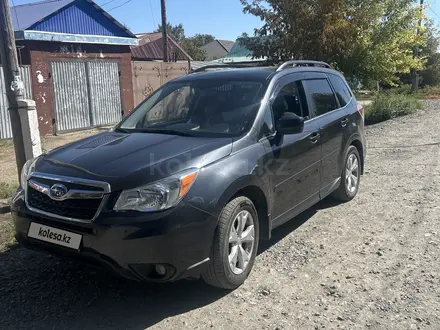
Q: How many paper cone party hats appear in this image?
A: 0